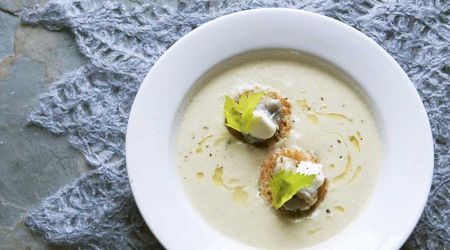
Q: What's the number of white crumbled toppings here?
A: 2